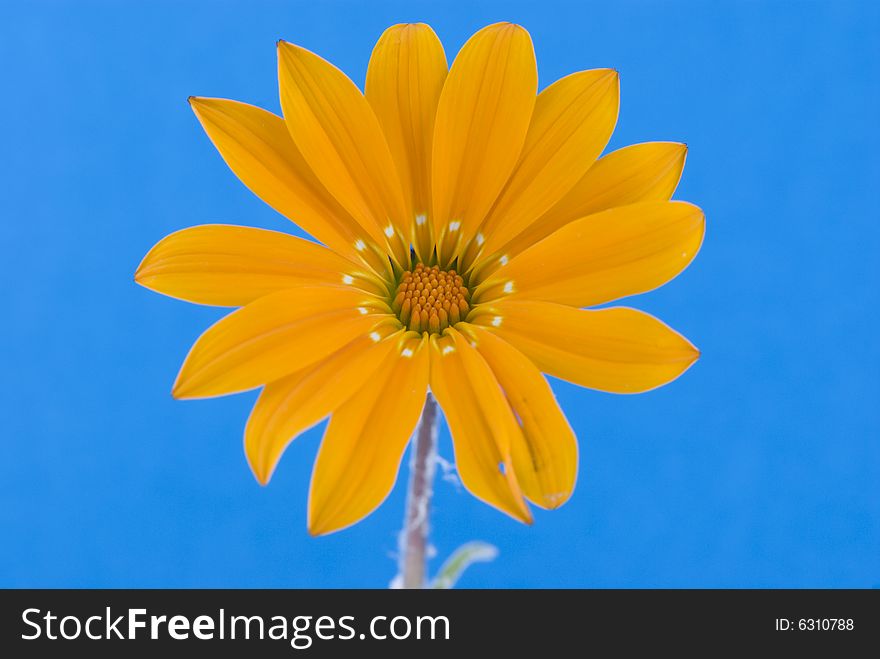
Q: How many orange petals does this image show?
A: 14